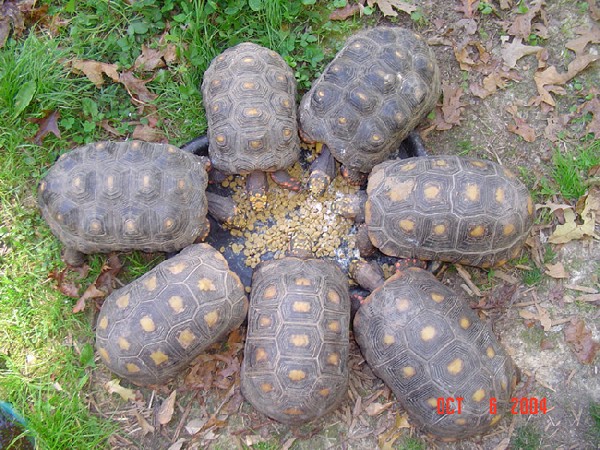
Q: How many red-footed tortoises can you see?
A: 7